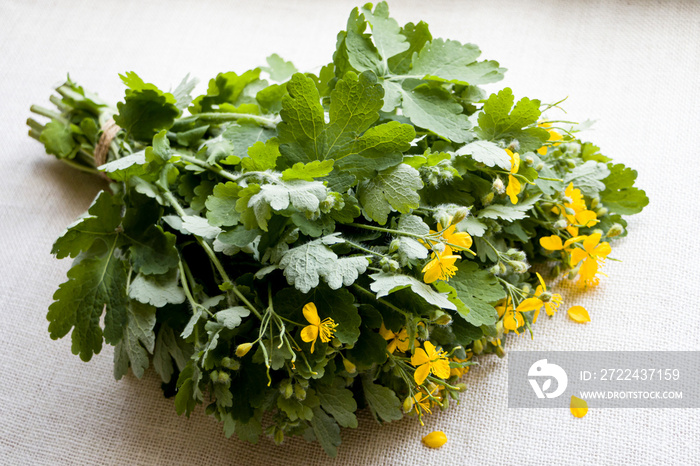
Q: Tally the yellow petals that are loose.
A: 3